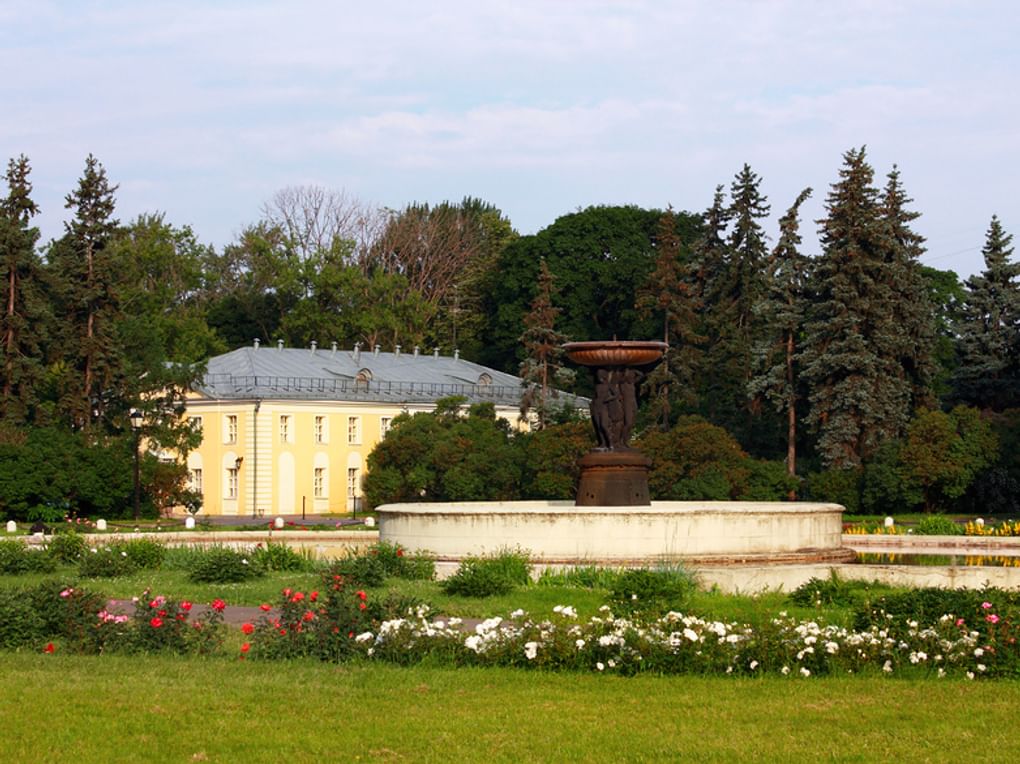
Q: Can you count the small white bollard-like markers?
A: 7